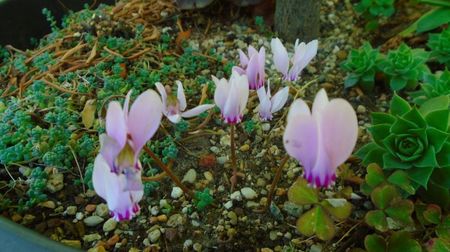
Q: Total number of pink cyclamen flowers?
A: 8